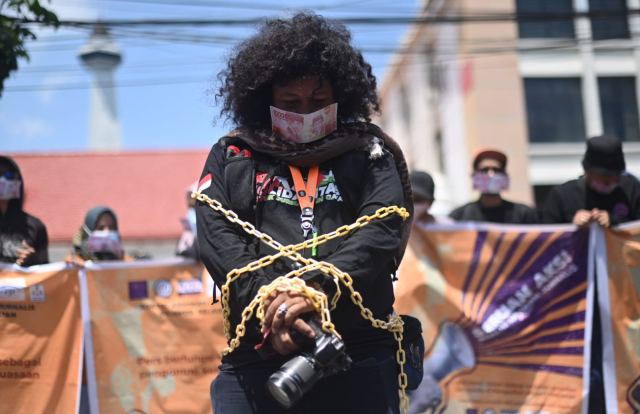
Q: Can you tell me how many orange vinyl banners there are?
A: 4